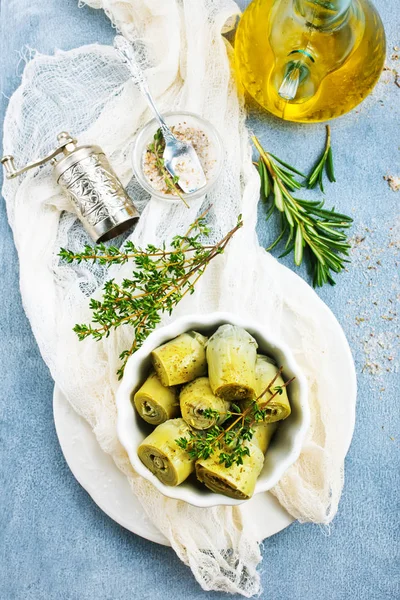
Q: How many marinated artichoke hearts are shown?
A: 8